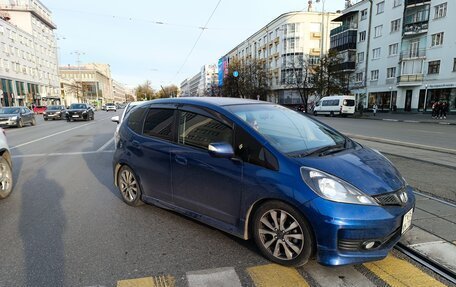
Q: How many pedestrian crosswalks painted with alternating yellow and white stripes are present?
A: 1